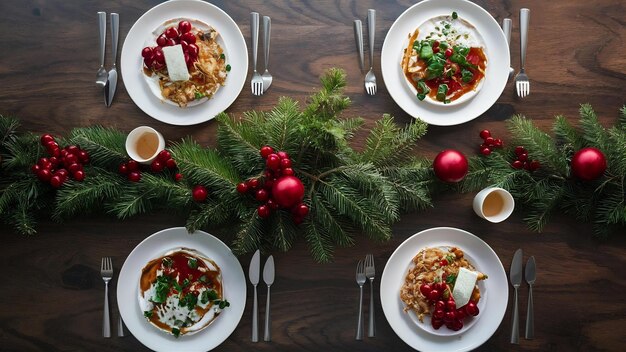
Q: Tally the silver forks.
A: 6